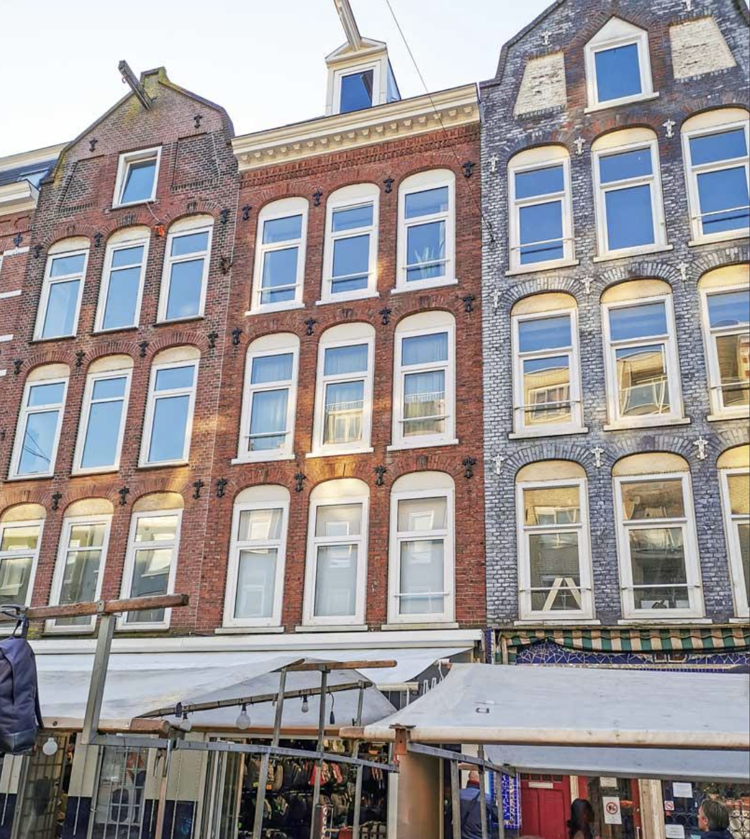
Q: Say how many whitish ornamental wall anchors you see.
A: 11